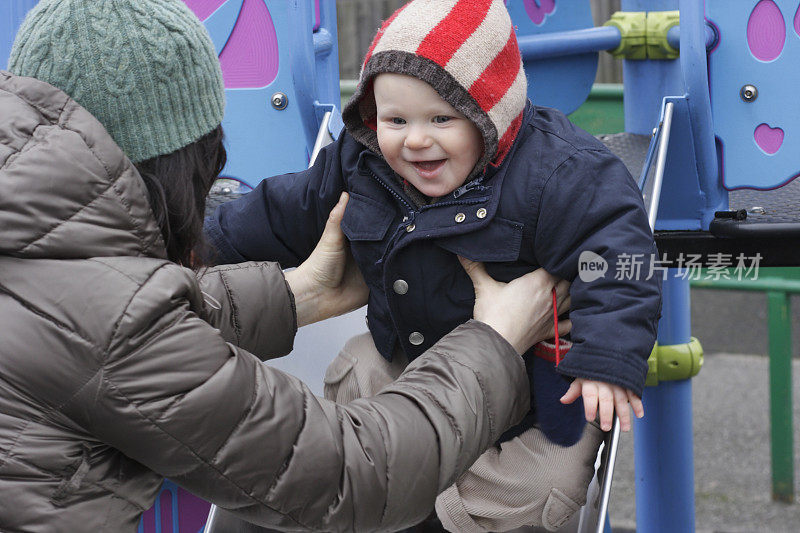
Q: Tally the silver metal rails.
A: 2